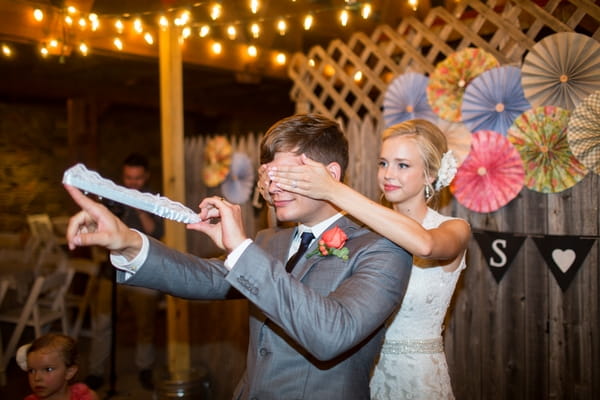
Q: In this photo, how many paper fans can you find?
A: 10